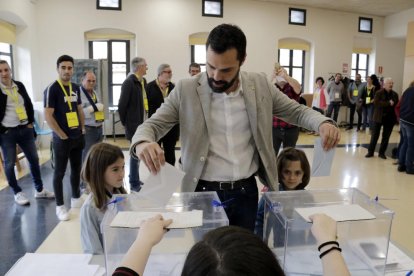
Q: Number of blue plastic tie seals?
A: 4